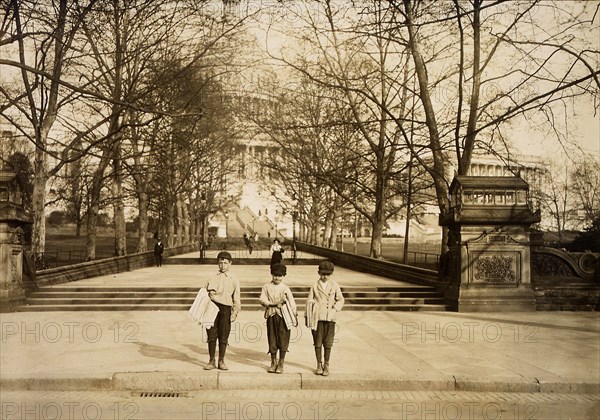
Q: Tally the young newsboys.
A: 3